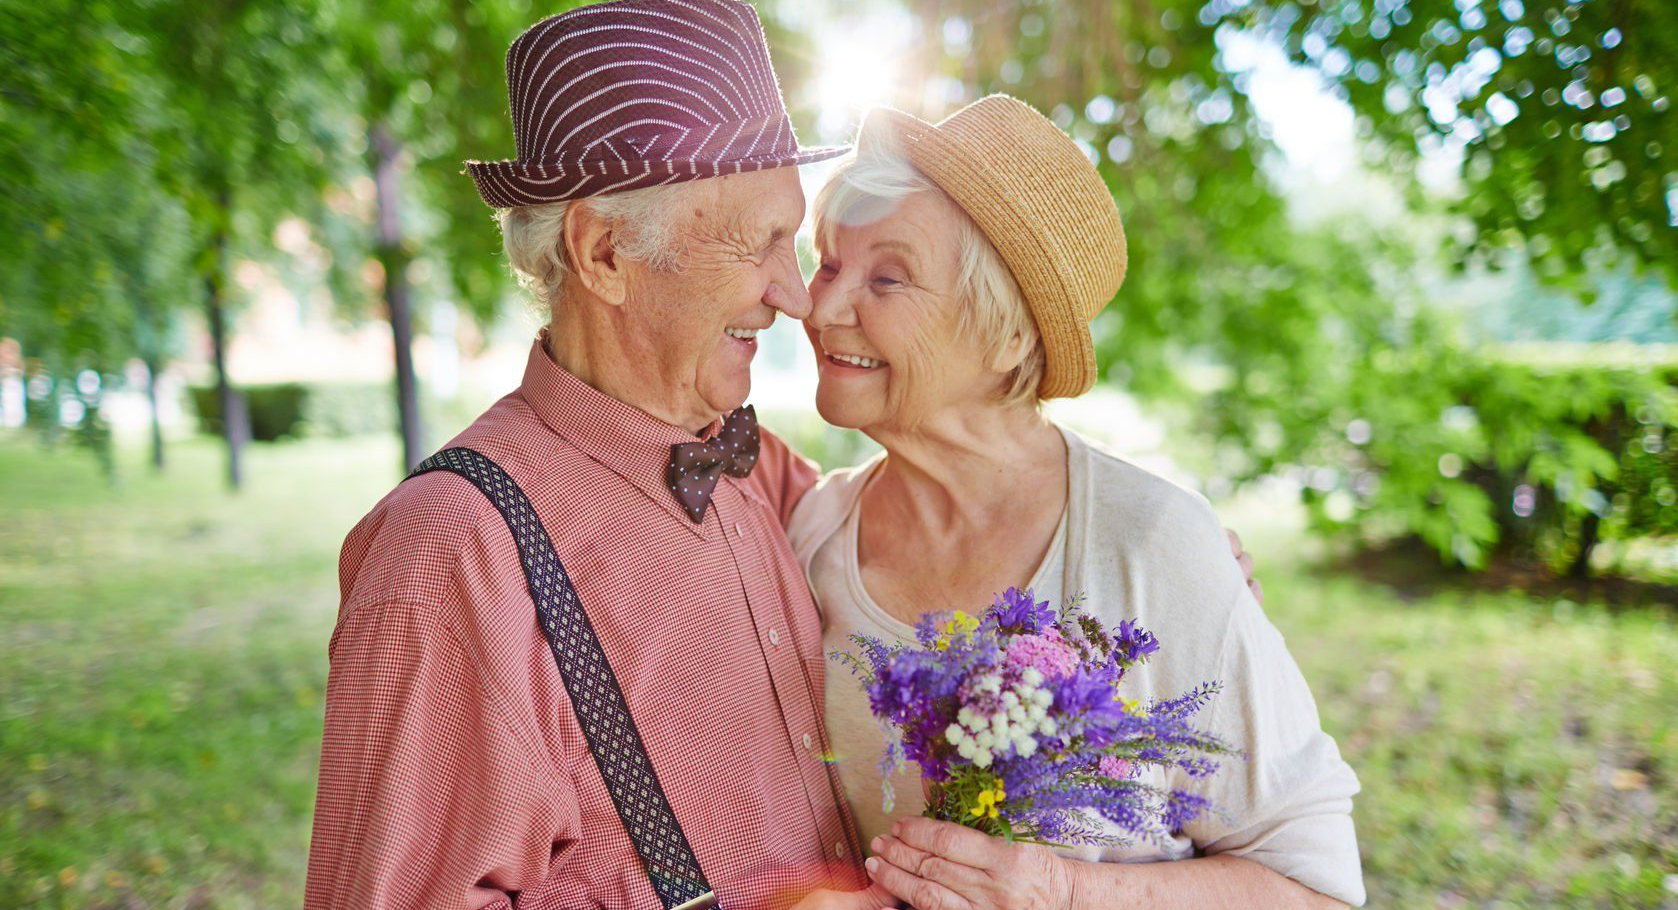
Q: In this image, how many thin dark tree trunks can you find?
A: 3